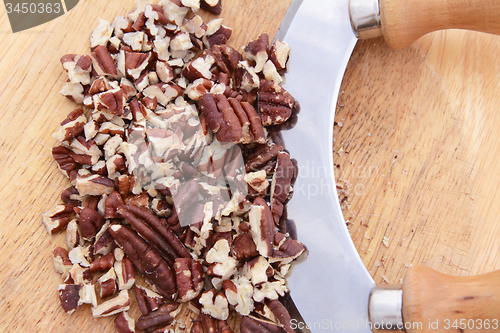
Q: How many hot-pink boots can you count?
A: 0